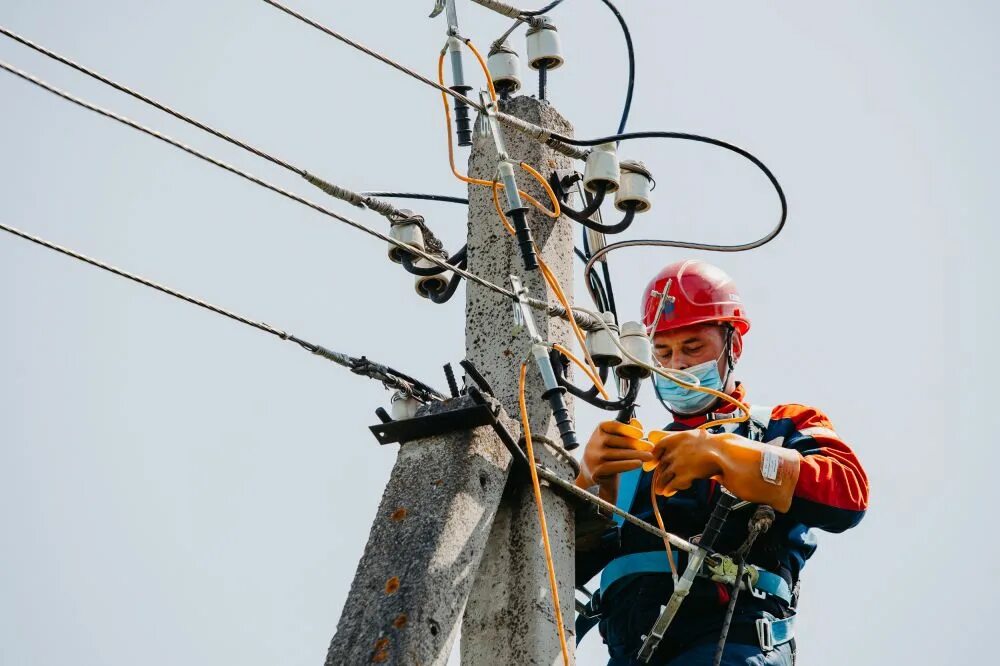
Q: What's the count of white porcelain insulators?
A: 9